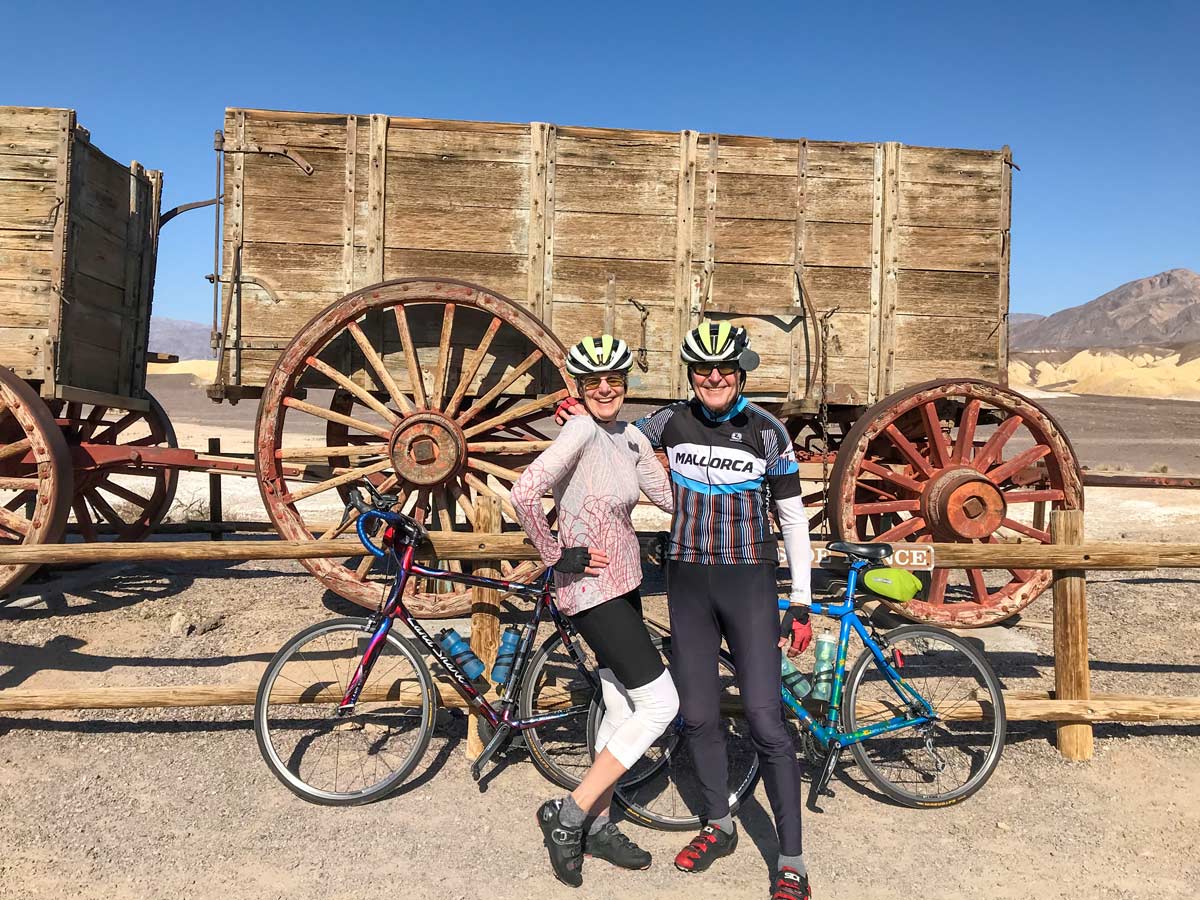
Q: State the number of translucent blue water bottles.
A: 2